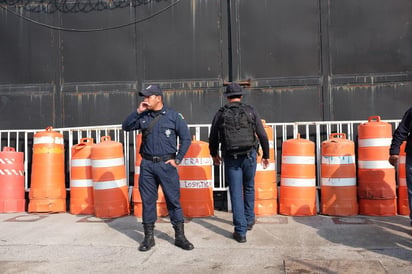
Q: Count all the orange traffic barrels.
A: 11